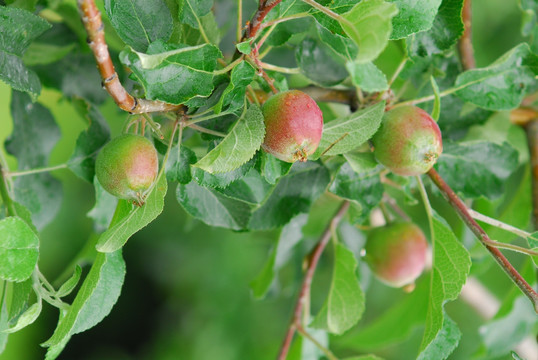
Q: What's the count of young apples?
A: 4